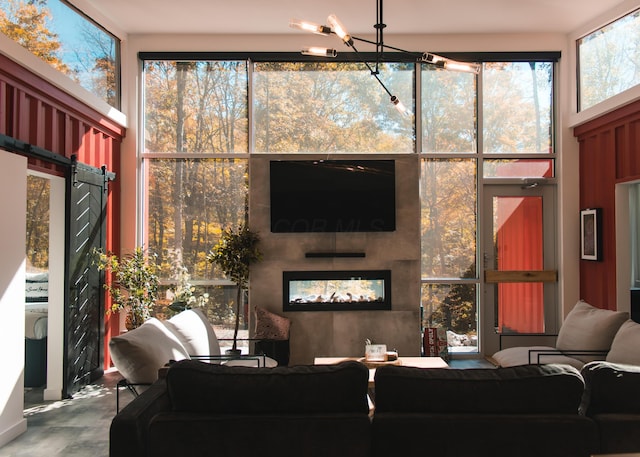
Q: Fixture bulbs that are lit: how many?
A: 6